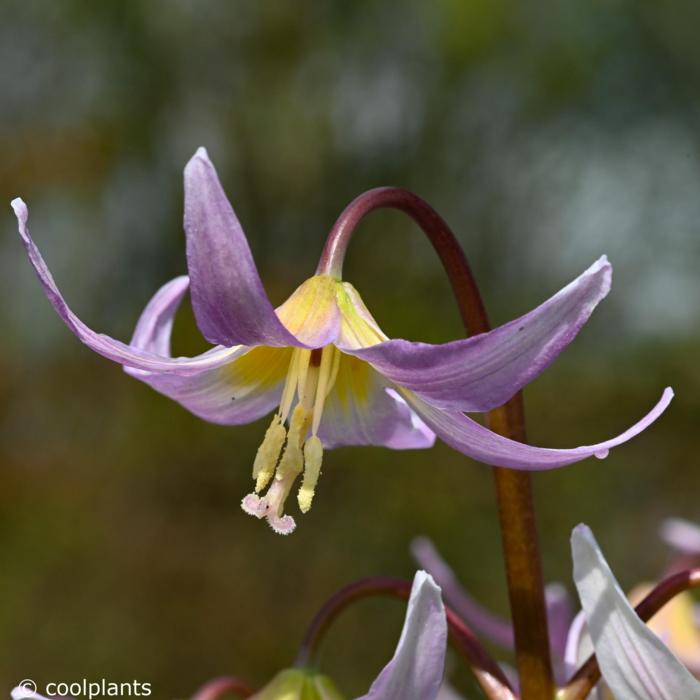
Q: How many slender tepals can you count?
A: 6